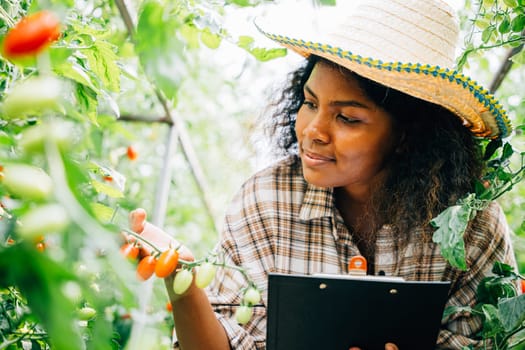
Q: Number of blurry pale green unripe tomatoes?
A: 4